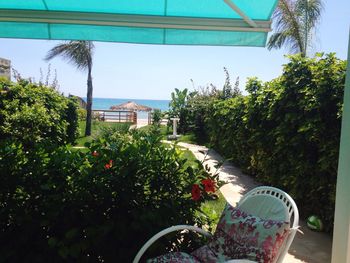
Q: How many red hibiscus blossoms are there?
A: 4